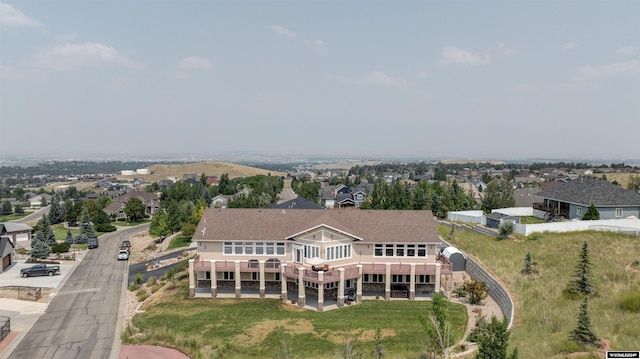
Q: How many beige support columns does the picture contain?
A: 12